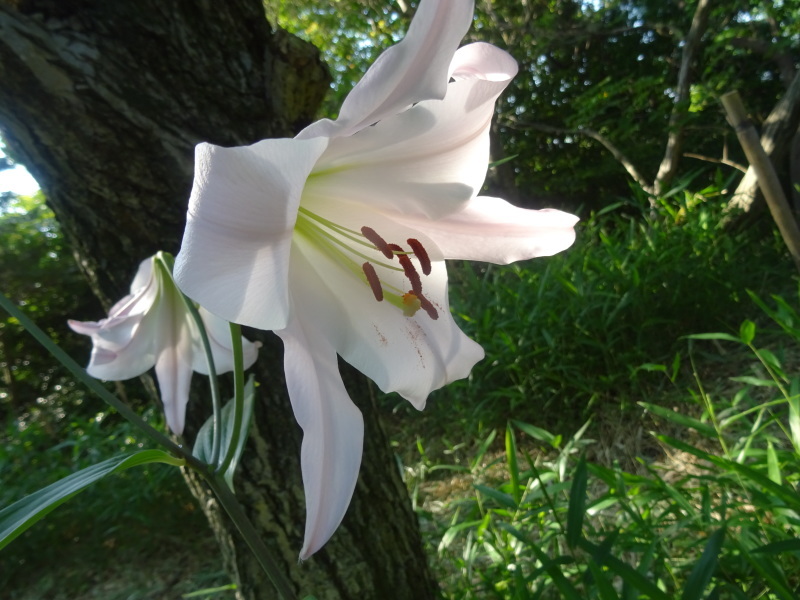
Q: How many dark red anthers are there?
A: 6